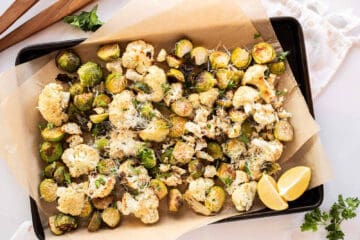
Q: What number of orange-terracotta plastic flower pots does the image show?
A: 0